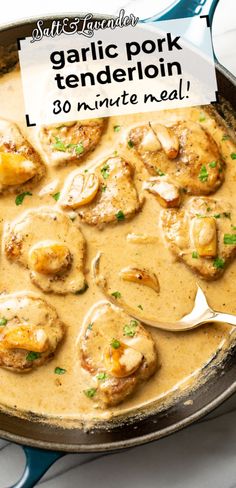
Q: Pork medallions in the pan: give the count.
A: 8